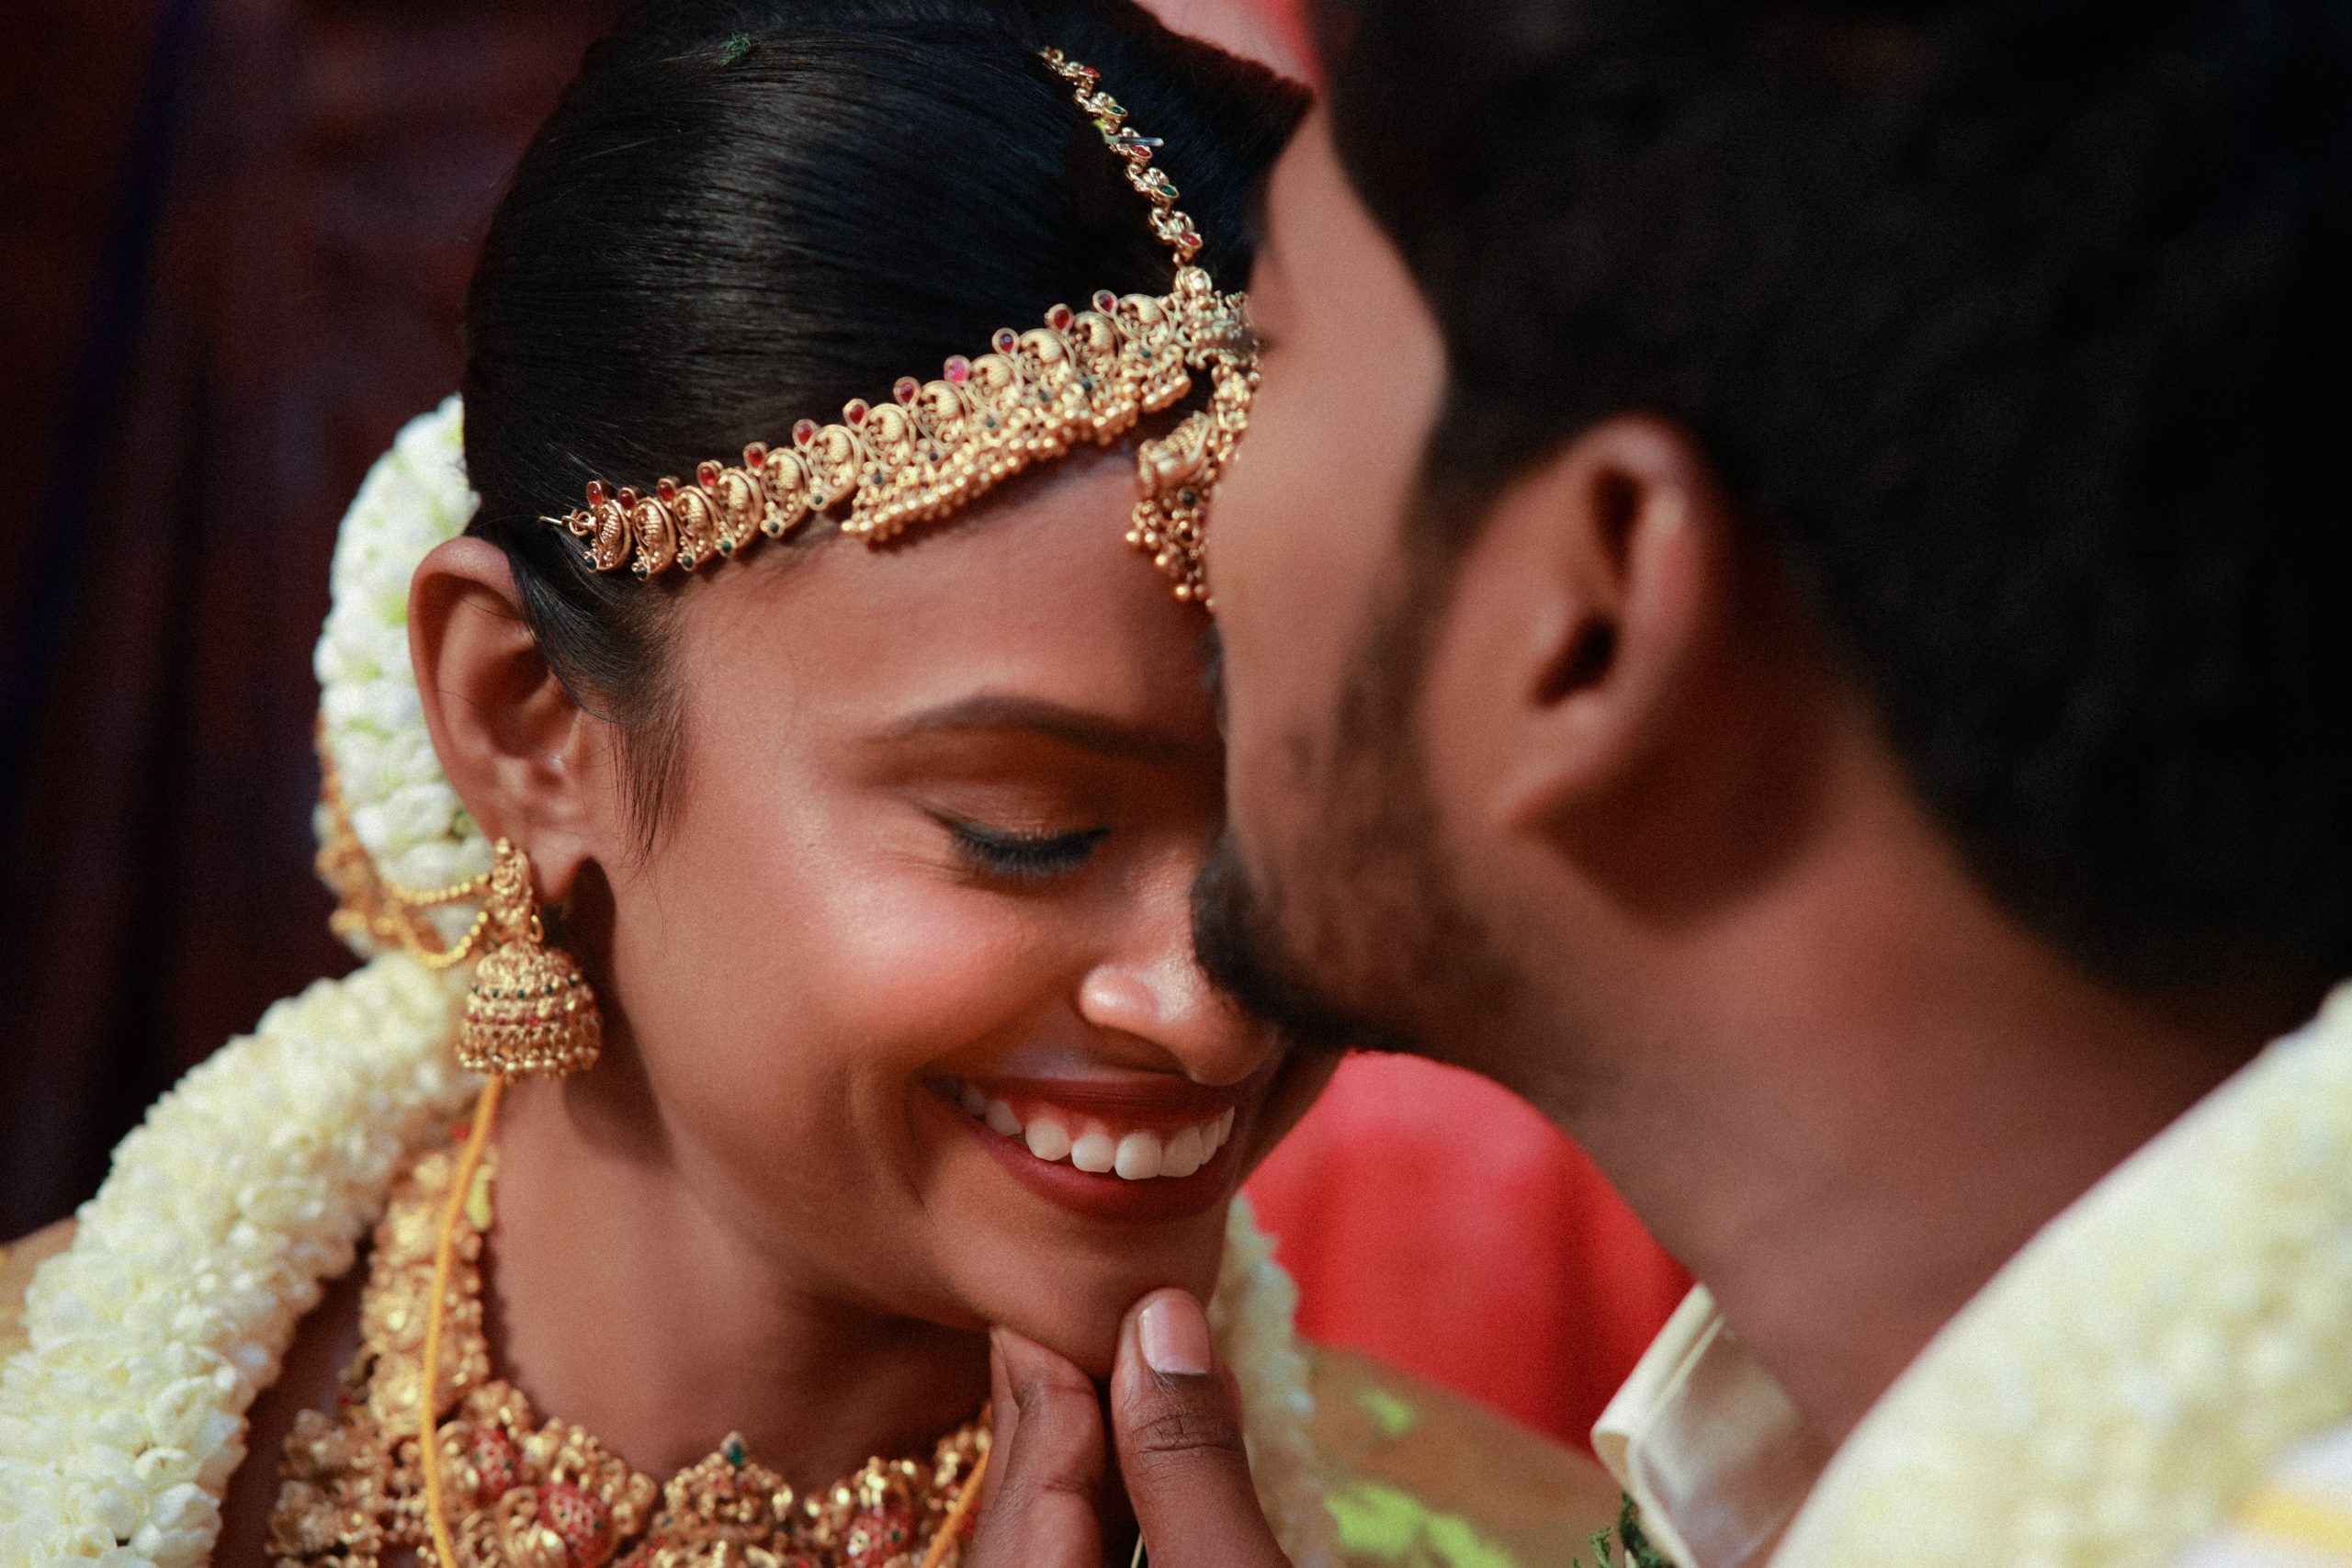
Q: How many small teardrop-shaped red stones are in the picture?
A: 12